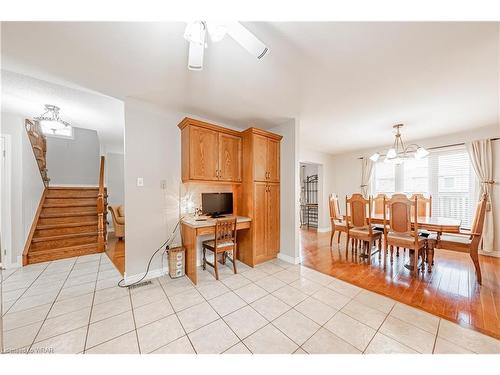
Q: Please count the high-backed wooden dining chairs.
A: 6